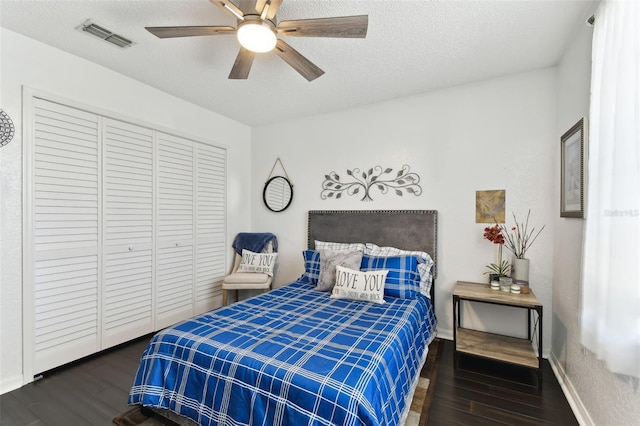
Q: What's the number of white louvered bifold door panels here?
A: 4